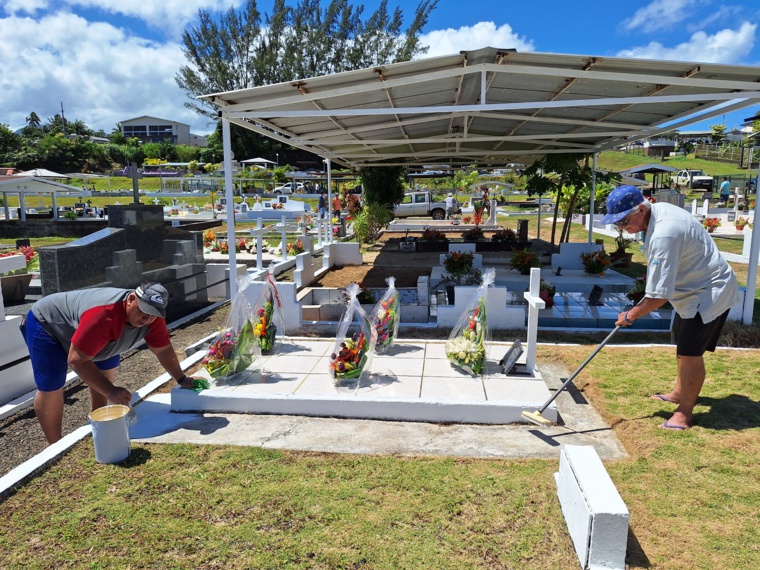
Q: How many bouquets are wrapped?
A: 5